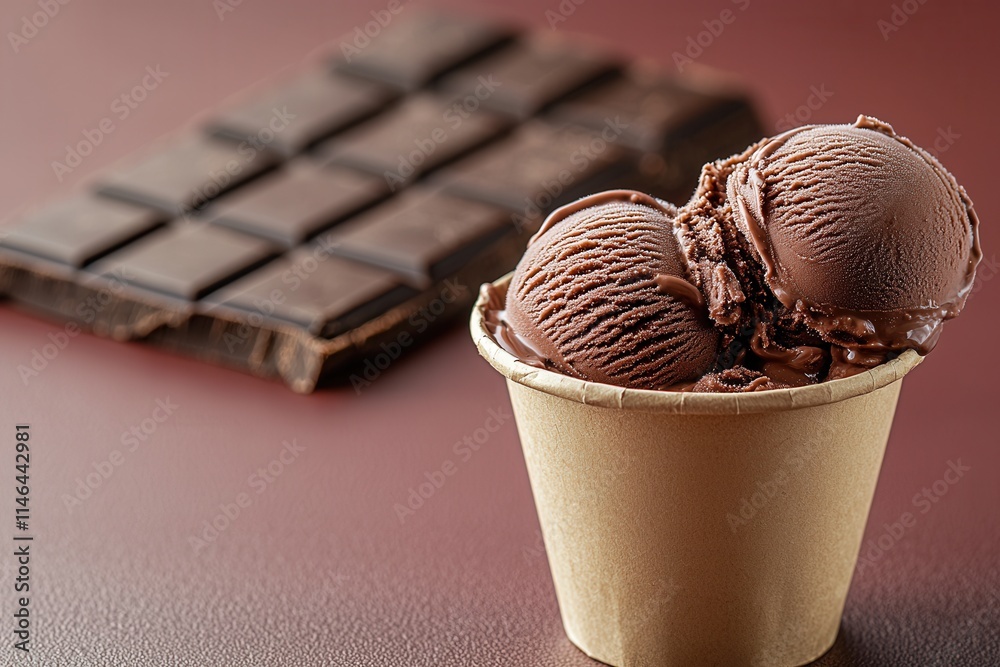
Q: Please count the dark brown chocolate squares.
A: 12